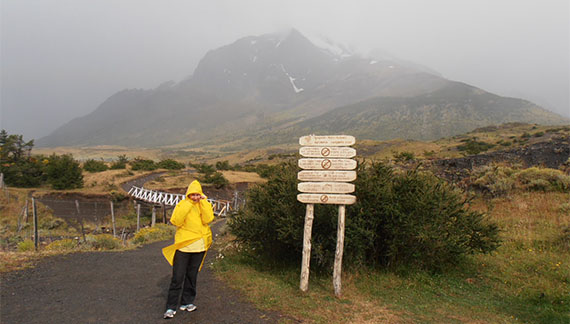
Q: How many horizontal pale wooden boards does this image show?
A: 6